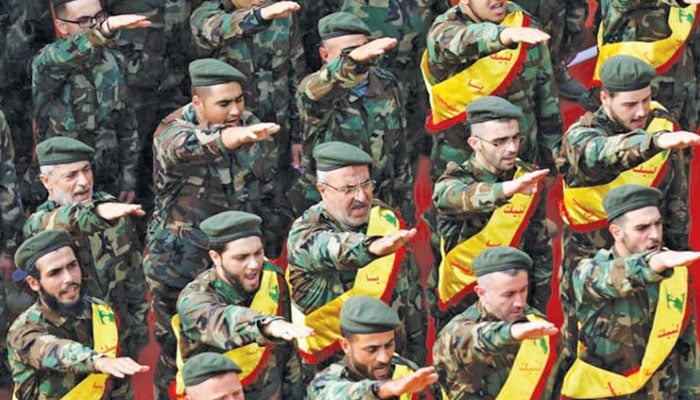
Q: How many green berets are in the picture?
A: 12